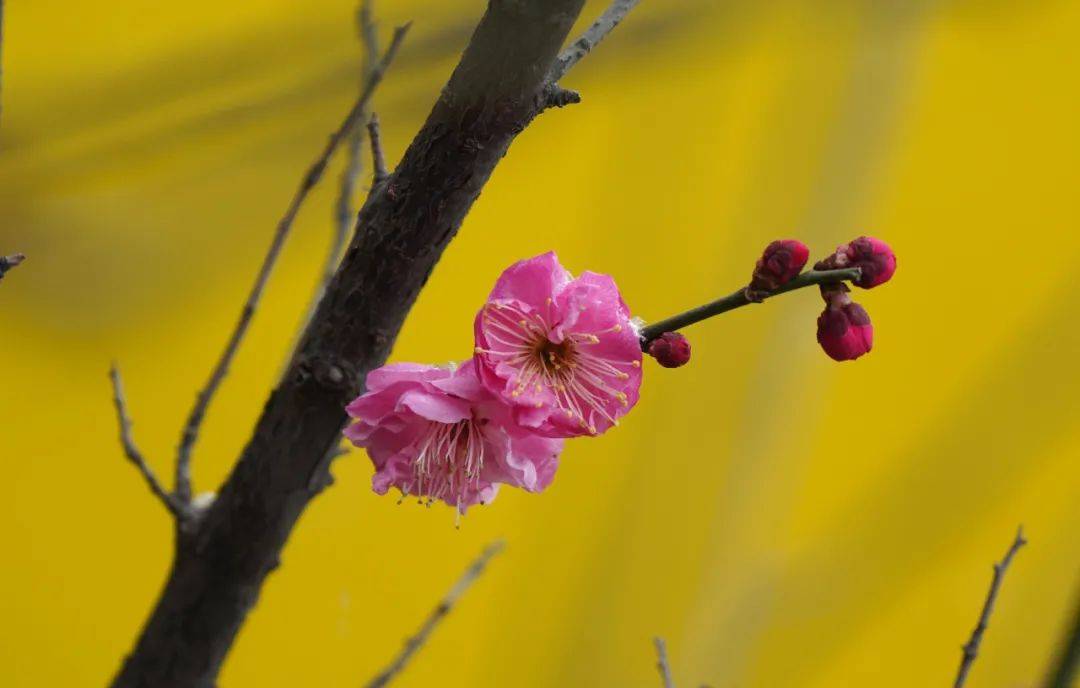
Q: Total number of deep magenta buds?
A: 4